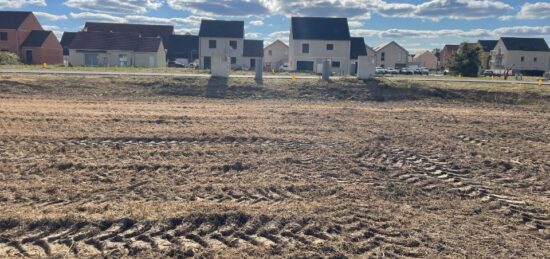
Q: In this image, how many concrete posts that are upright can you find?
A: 4